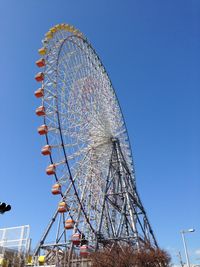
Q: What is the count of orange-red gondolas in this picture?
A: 12